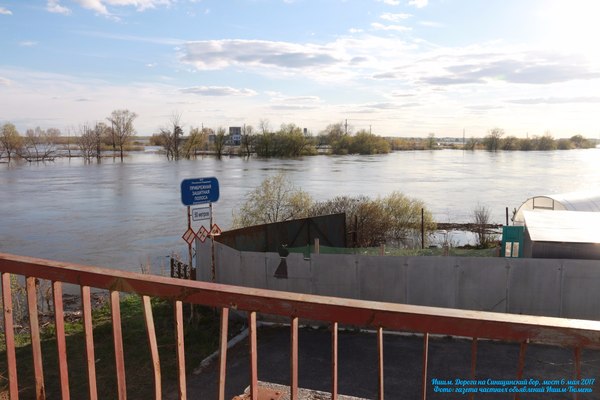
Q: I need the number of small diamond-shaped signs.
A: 3